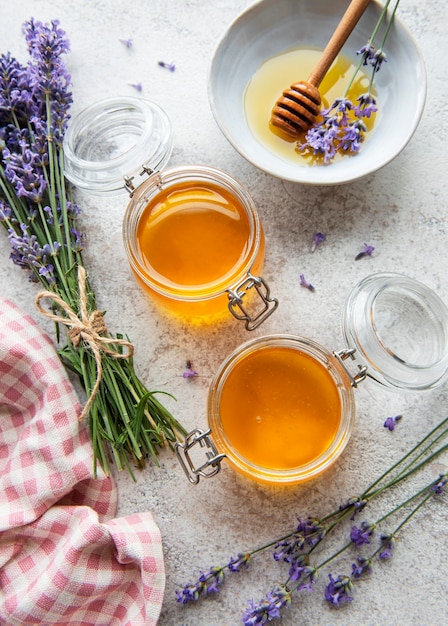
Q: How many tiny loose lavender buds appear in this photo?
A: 8